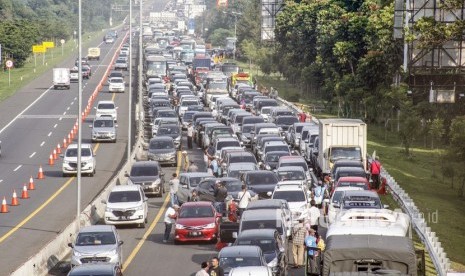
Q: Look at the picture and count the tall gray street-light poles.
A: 3